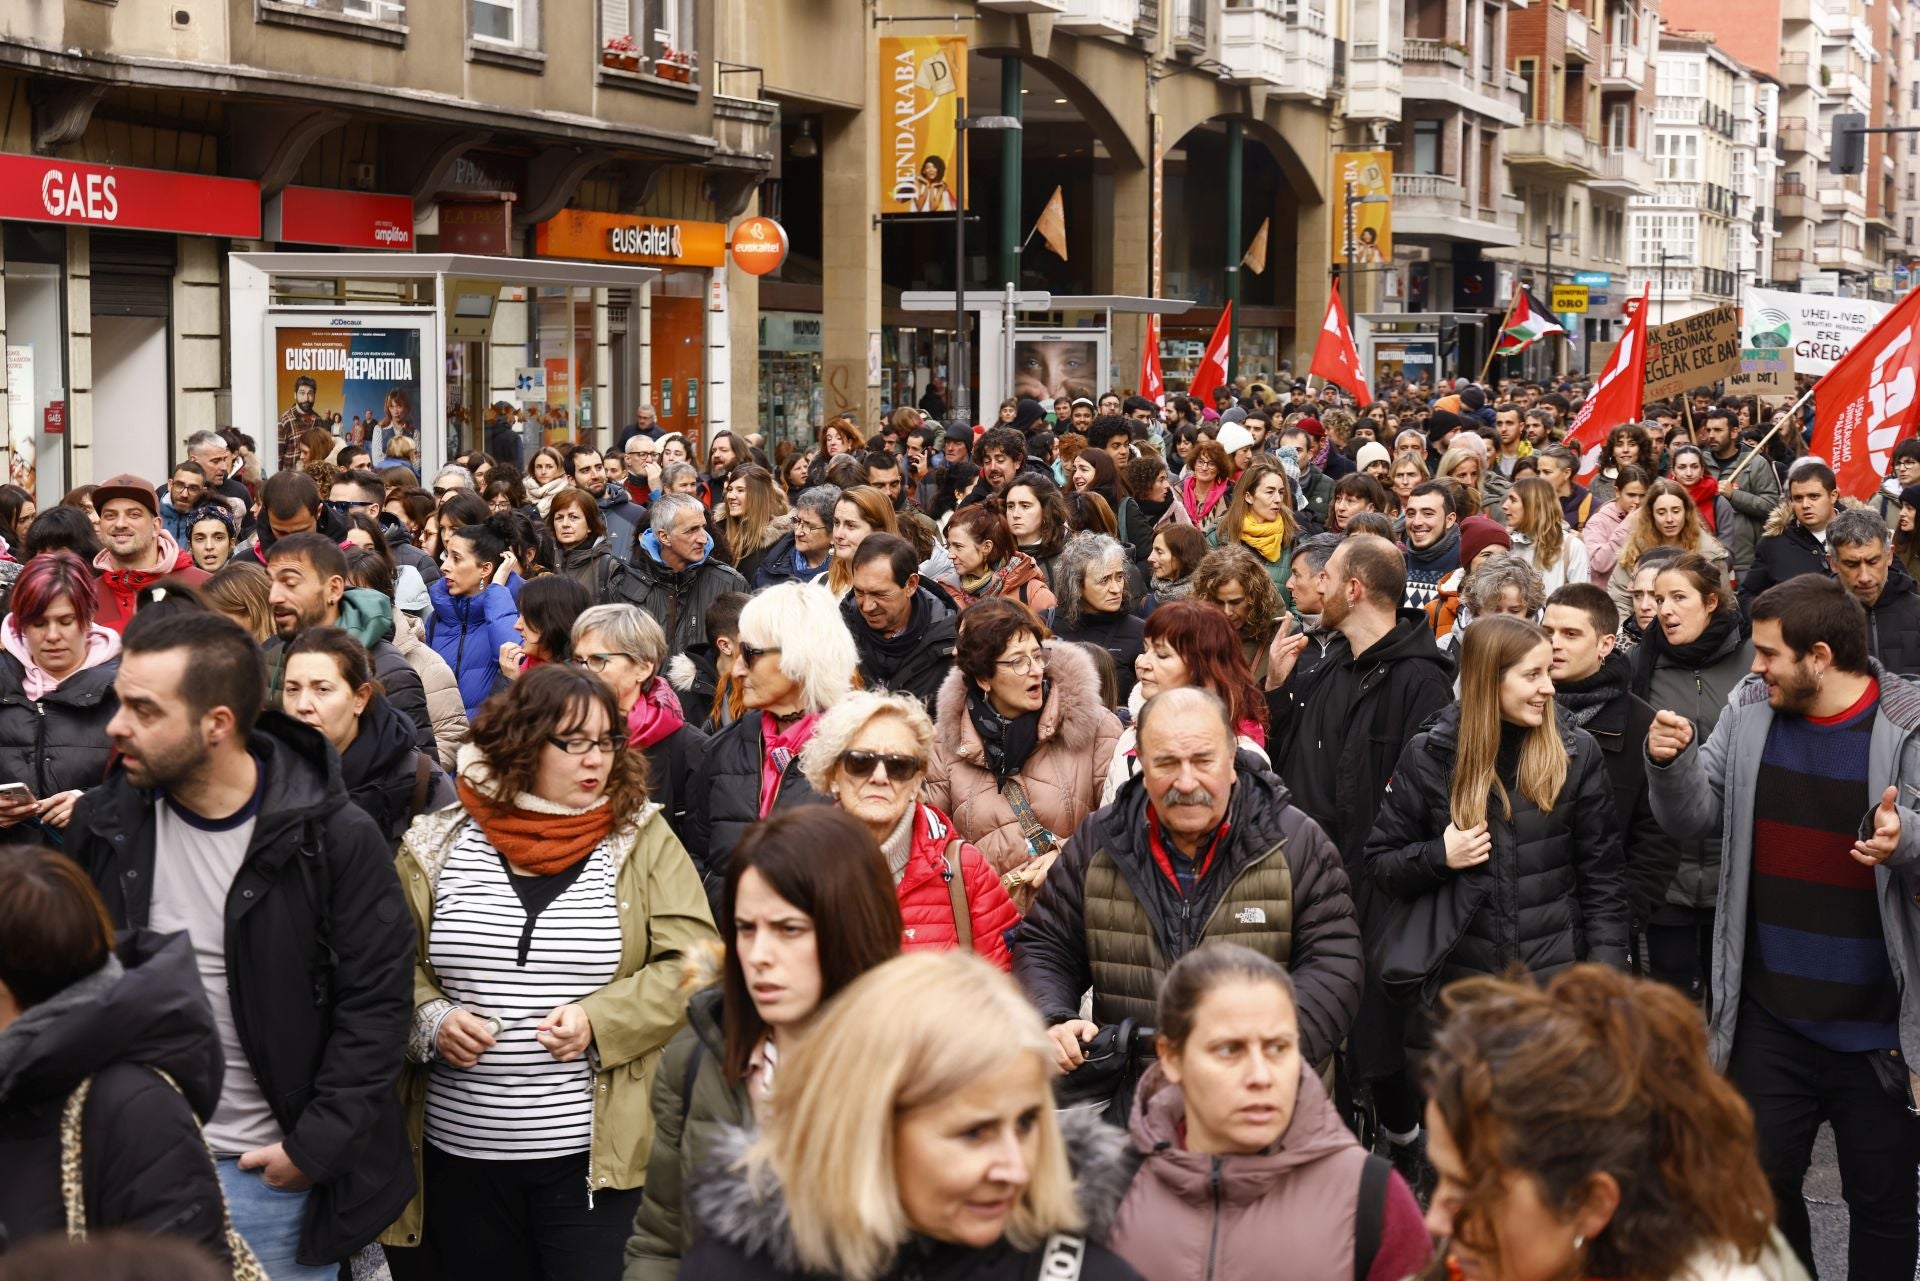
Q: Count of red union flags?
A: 5